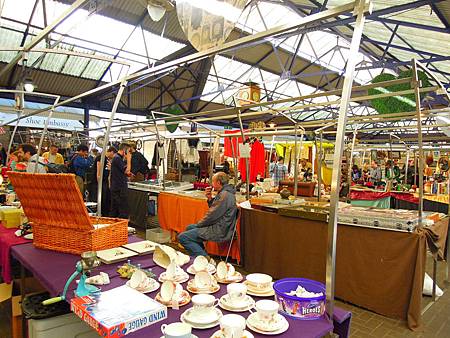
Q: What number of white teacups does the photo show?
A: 12